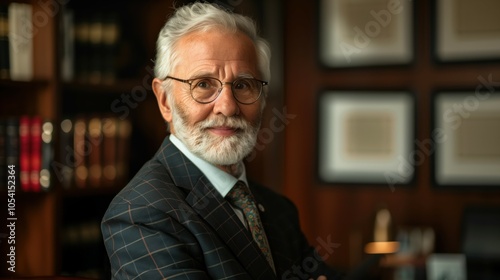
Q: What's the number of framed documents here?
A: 4